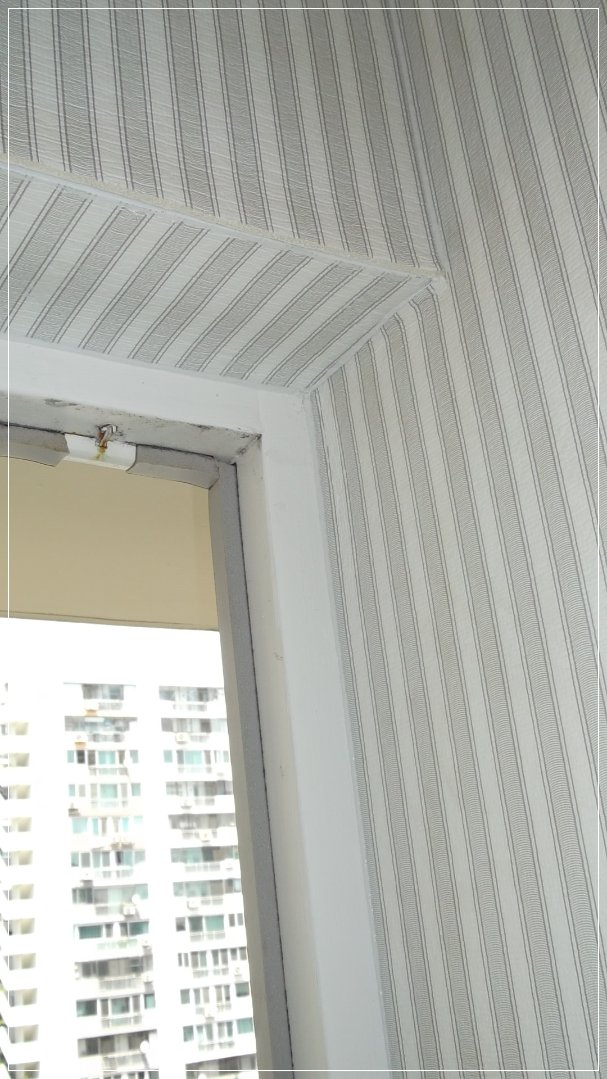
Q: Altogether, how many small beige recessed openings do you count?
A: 11